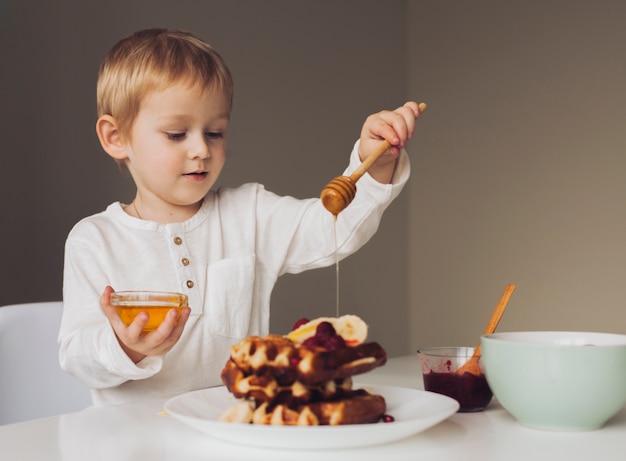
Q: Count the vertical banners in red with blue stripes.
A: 0